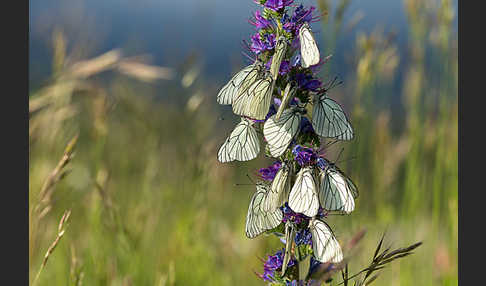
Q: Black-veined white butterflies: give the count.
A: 14